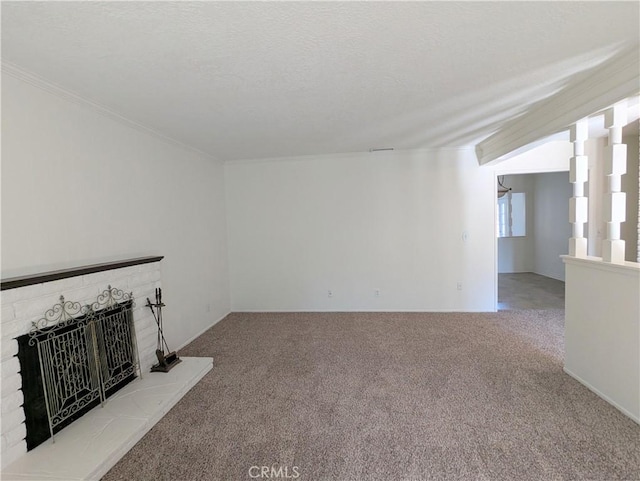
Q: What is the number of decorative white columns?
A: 2